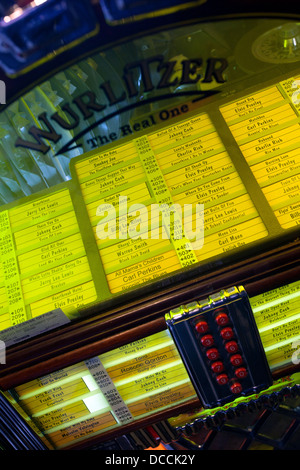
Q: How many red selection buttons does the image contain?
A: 11